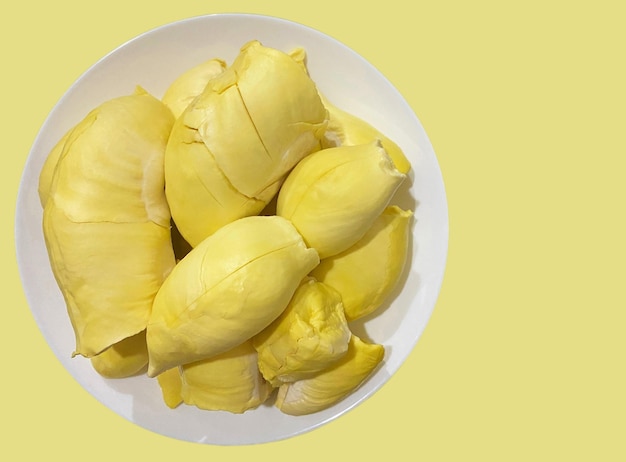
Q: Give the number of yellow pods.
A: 11